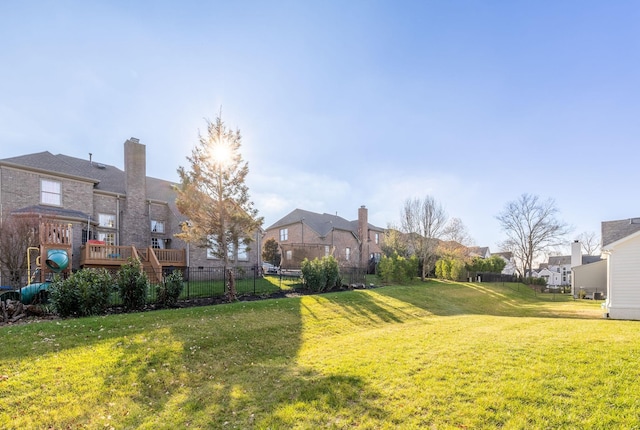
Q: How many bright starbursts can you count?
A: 1